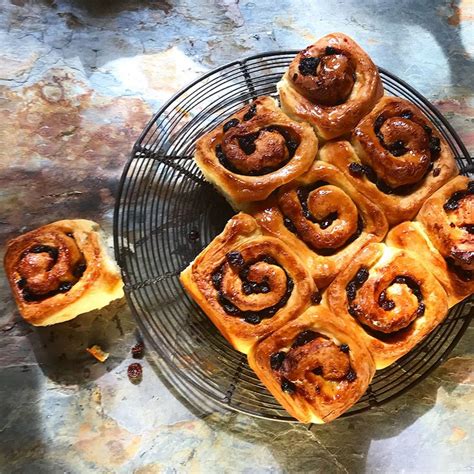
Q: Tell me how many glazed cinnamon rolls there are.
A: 9